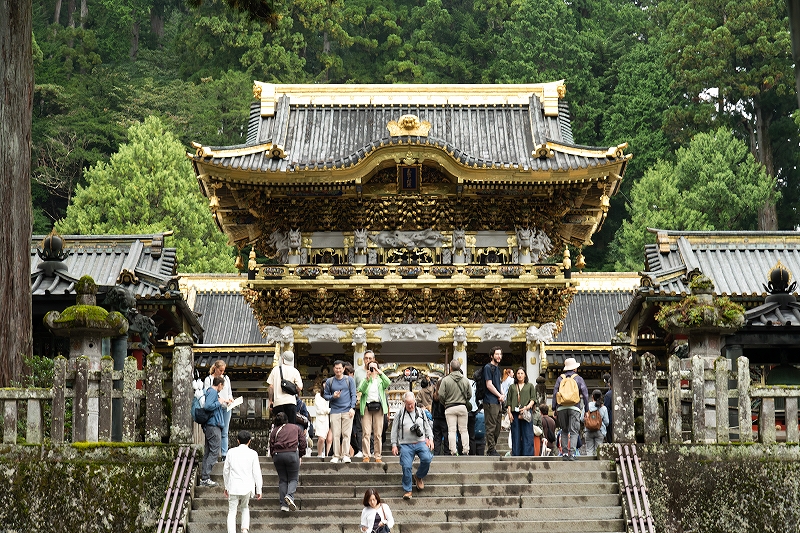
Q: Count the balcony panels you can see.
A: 9